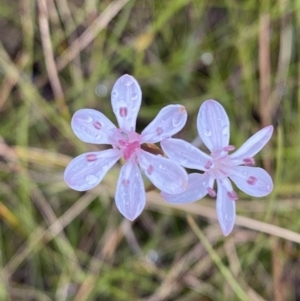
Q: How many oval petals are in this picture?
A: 12